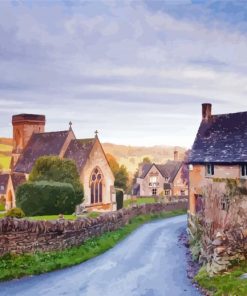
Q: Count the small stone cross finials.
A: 2